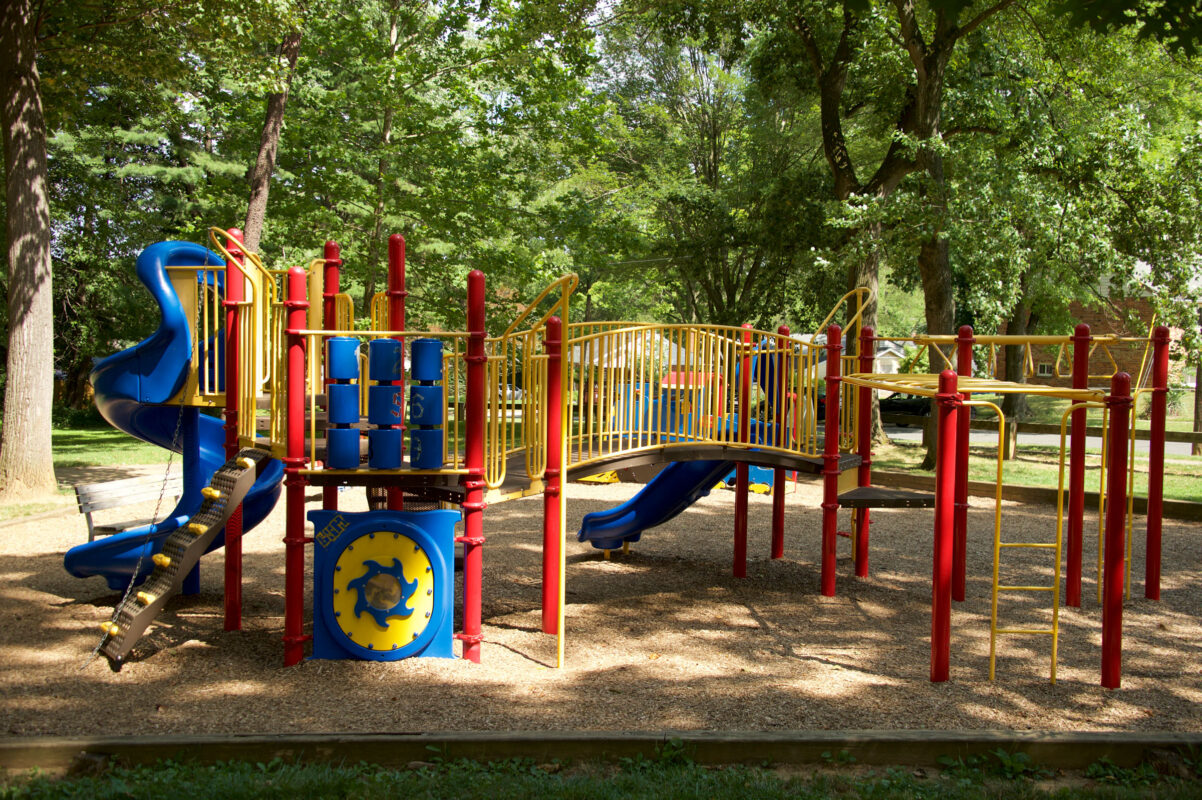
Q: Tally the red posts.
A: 15